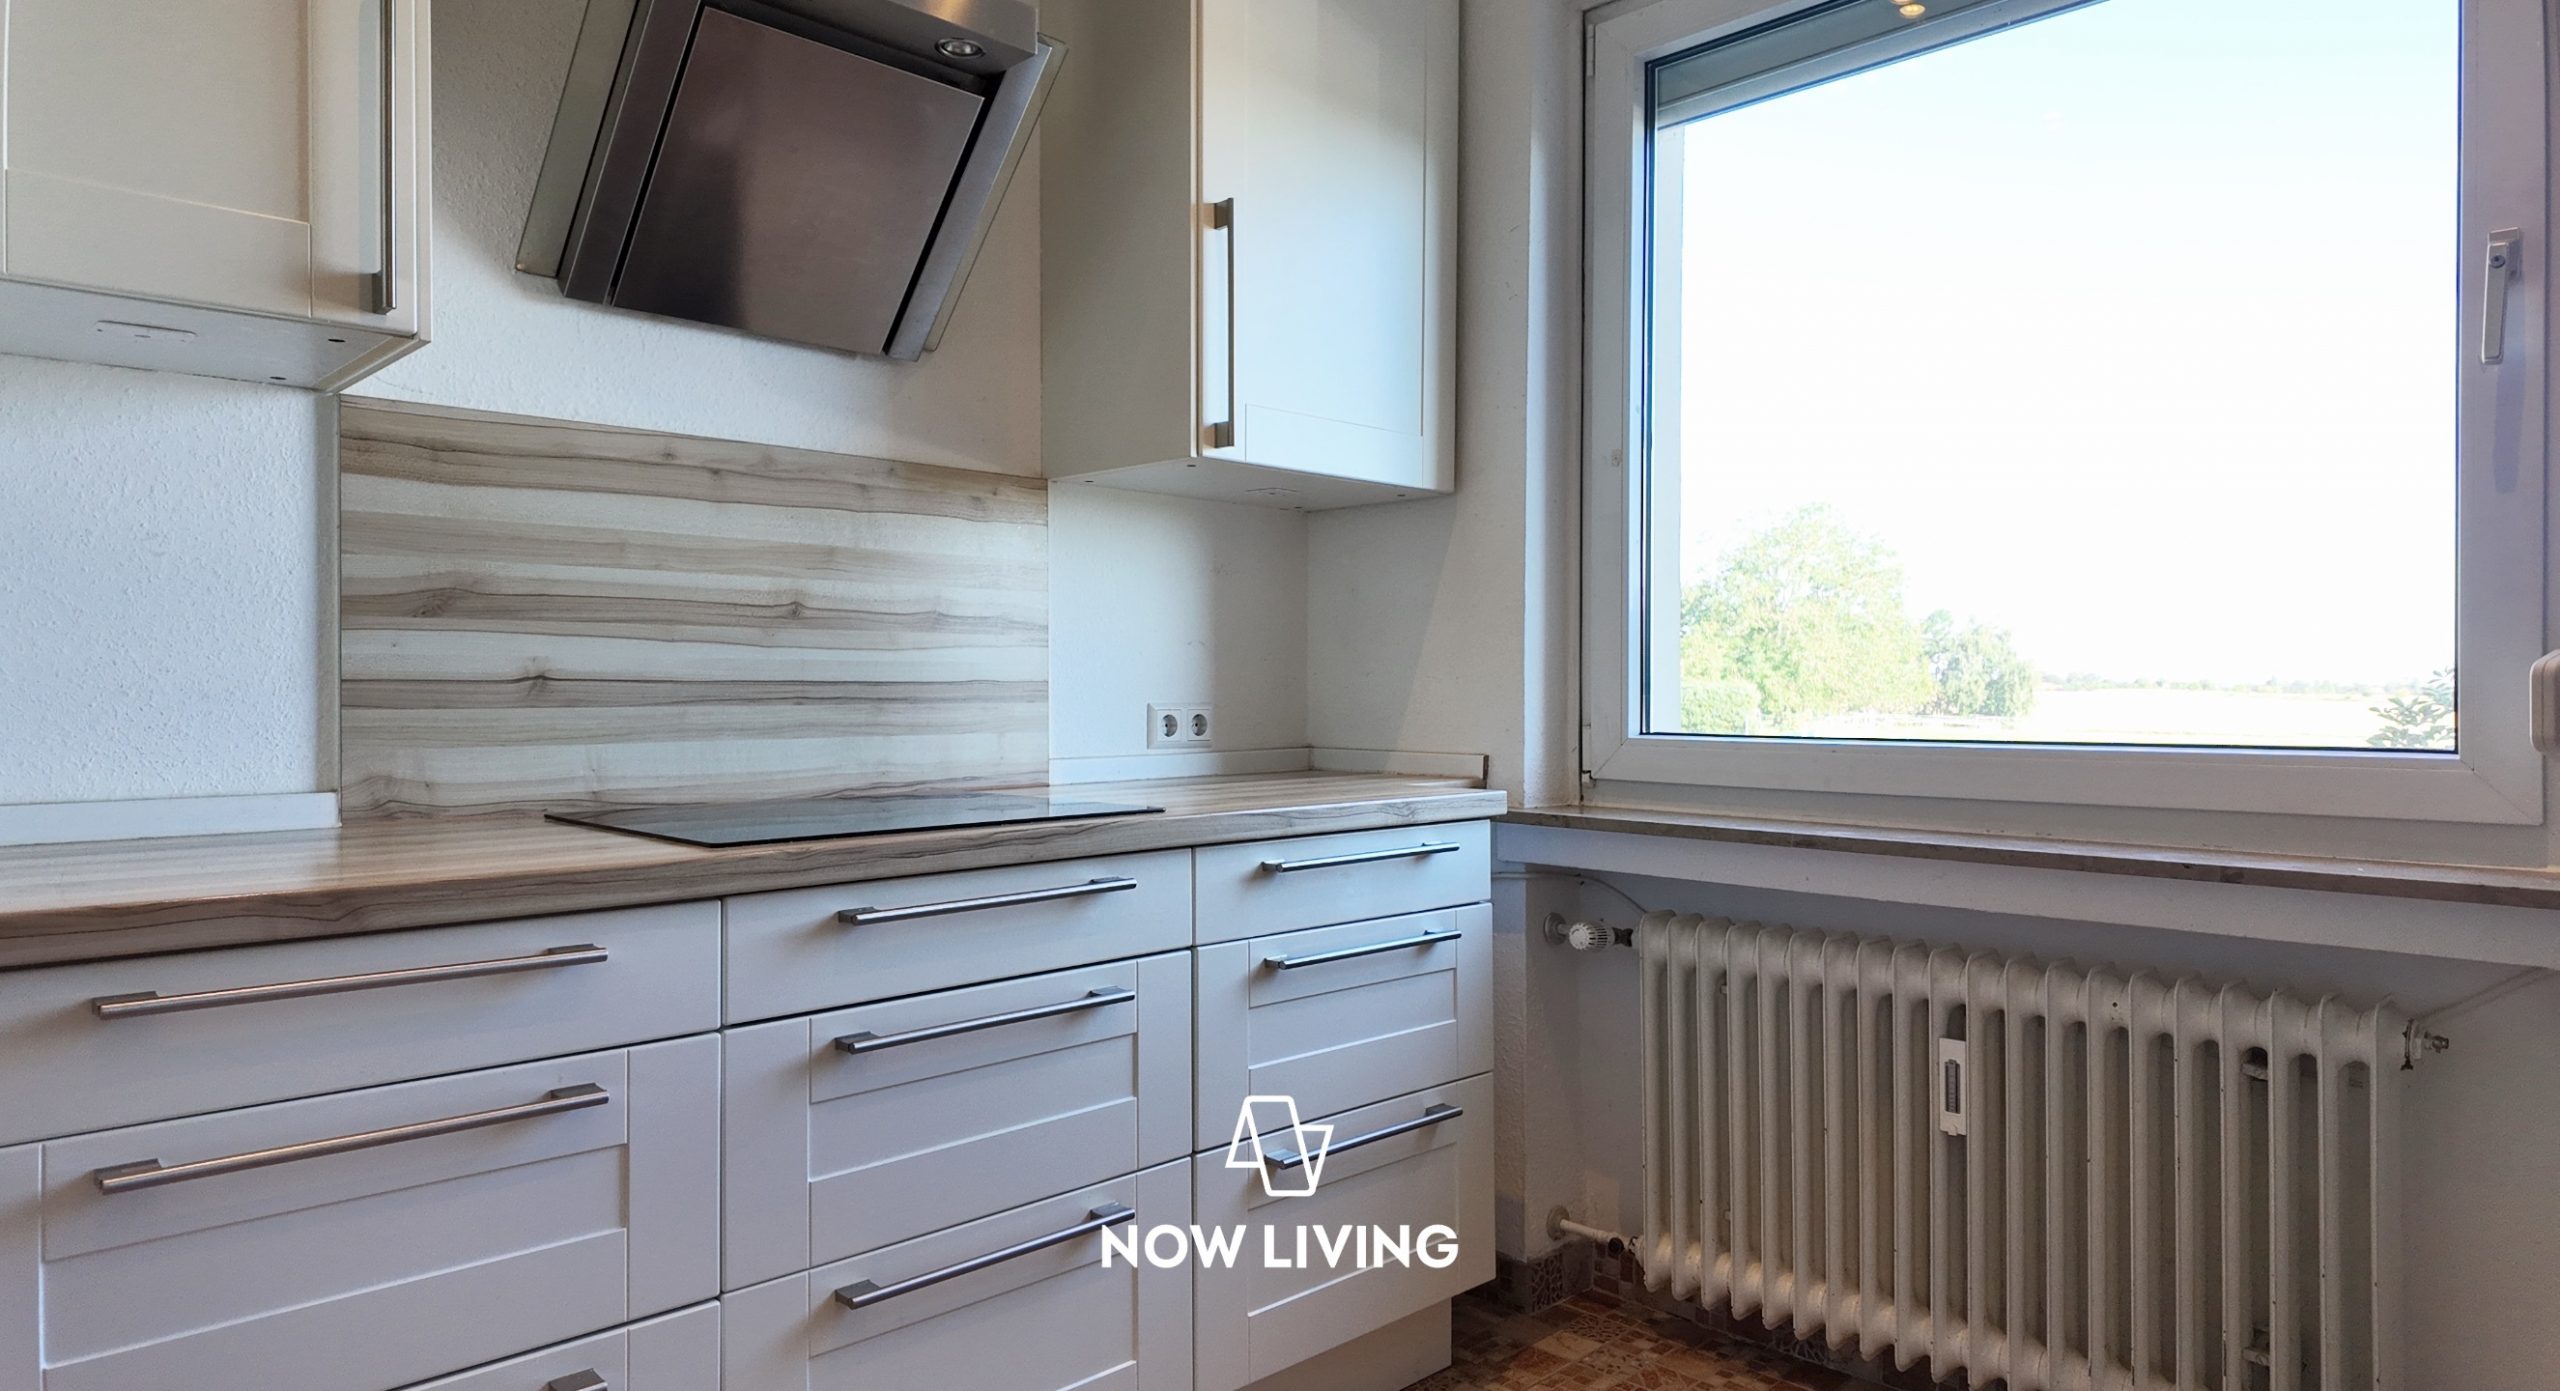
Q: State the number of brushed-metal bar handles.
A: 11